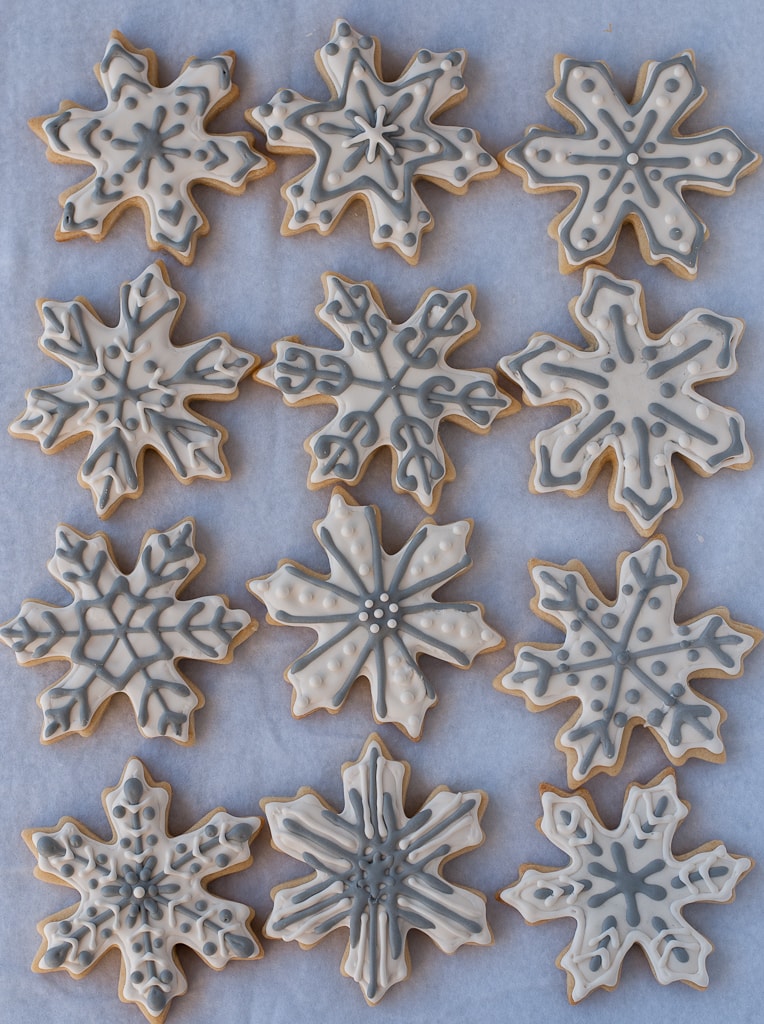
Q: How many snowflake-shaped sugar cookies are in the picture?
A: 12